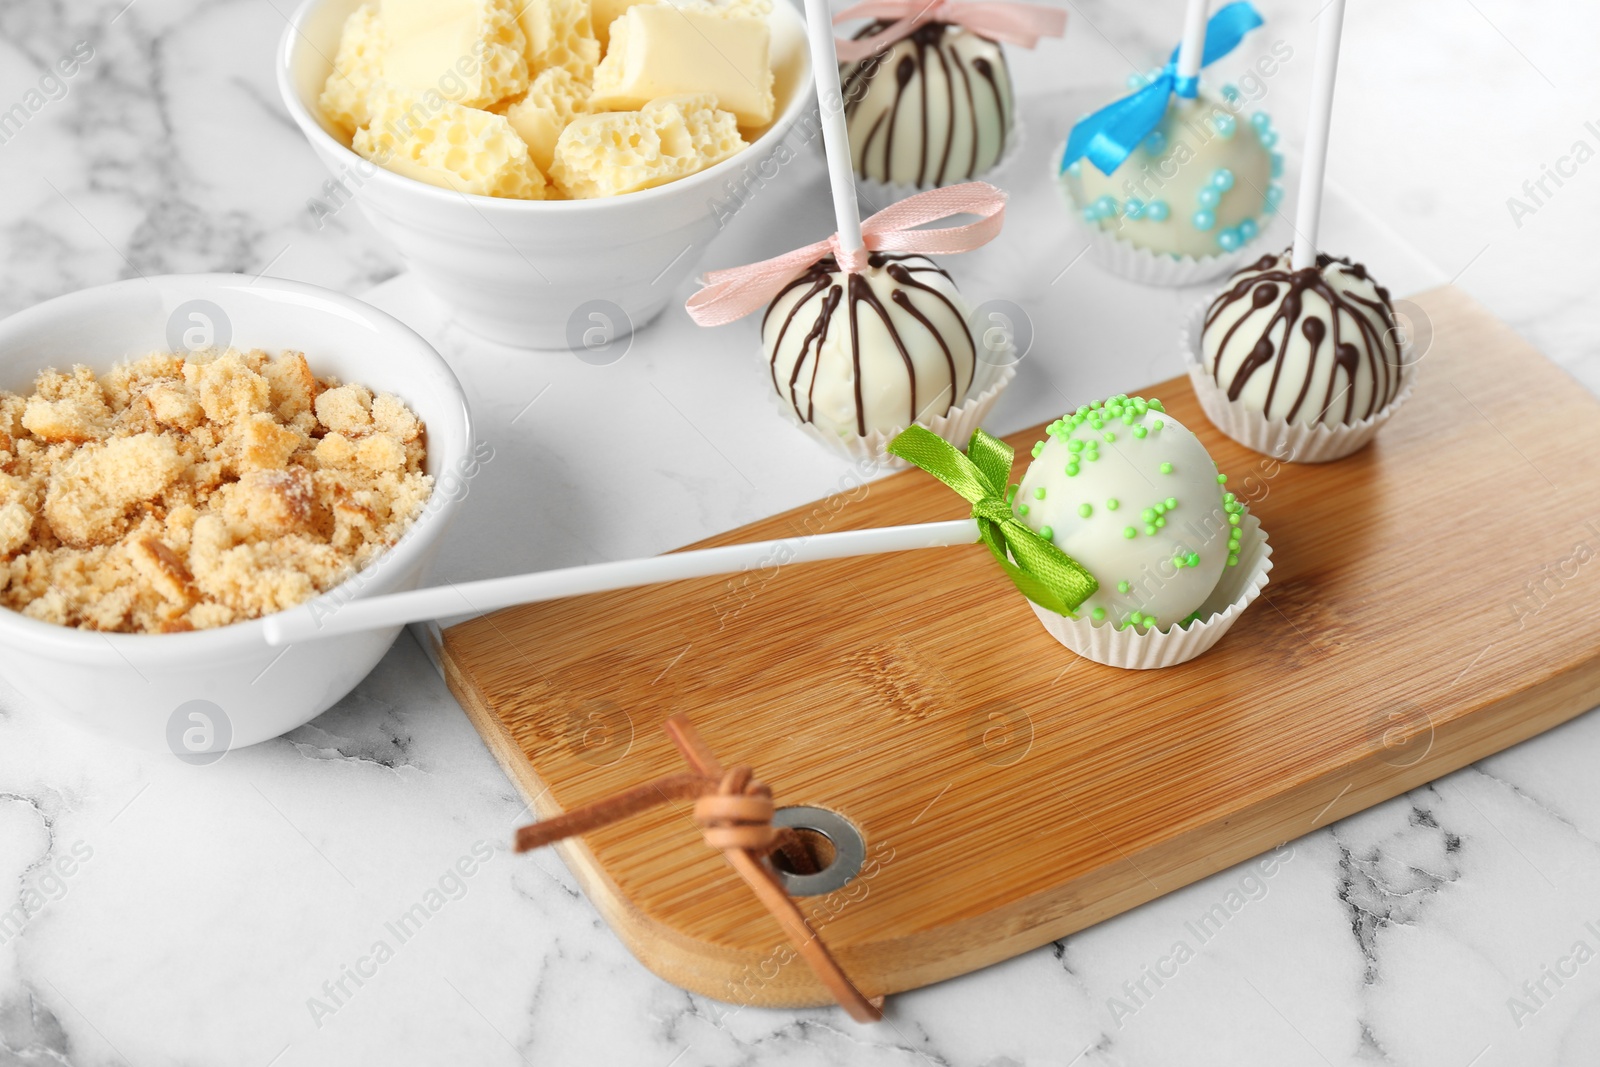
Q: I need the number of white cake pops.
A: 5